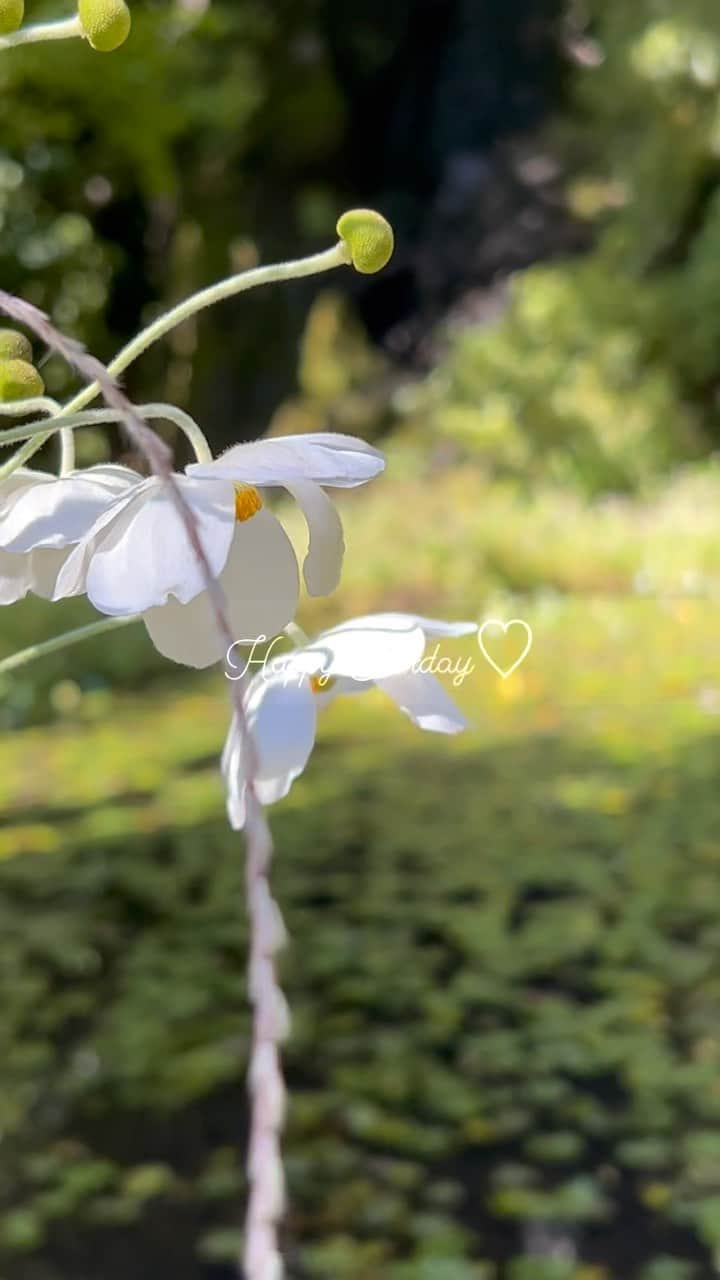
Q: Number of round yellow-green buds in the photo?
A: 5